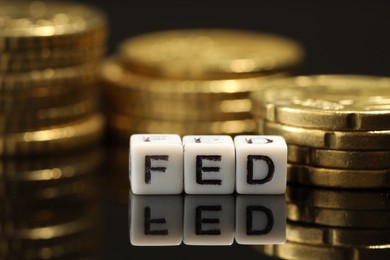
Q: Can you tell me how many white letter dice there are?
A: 3